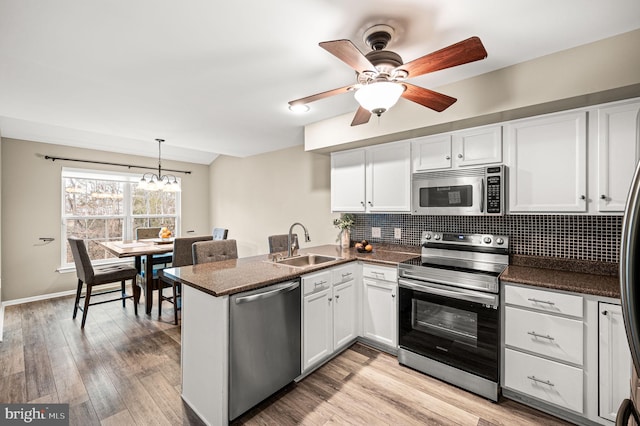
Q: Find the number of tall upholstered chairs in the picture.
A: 6